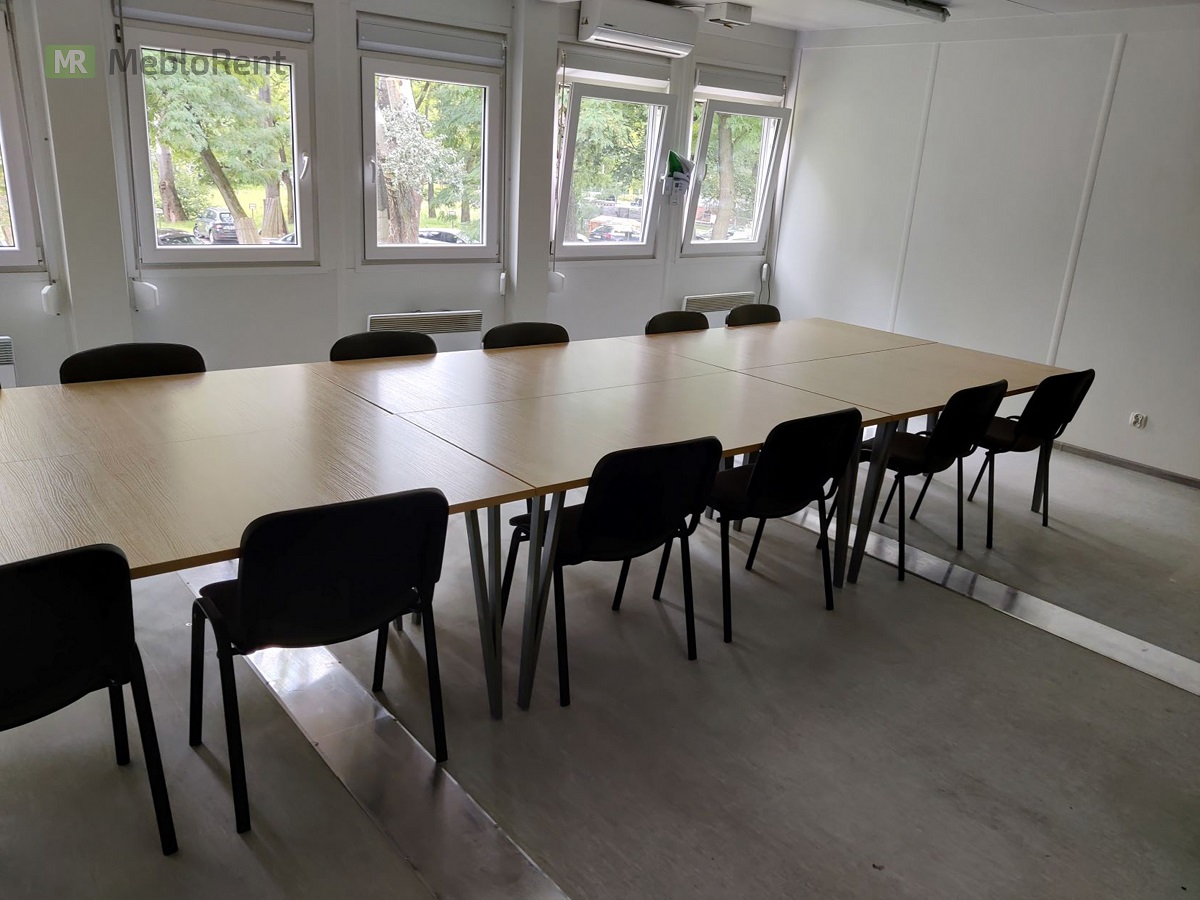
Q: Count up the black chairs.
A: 11